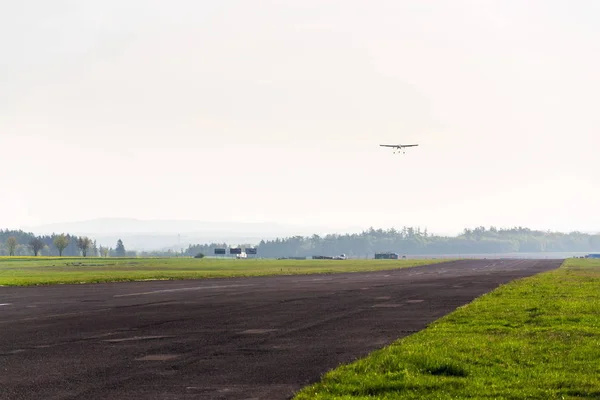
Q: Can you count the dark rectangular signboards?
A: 3